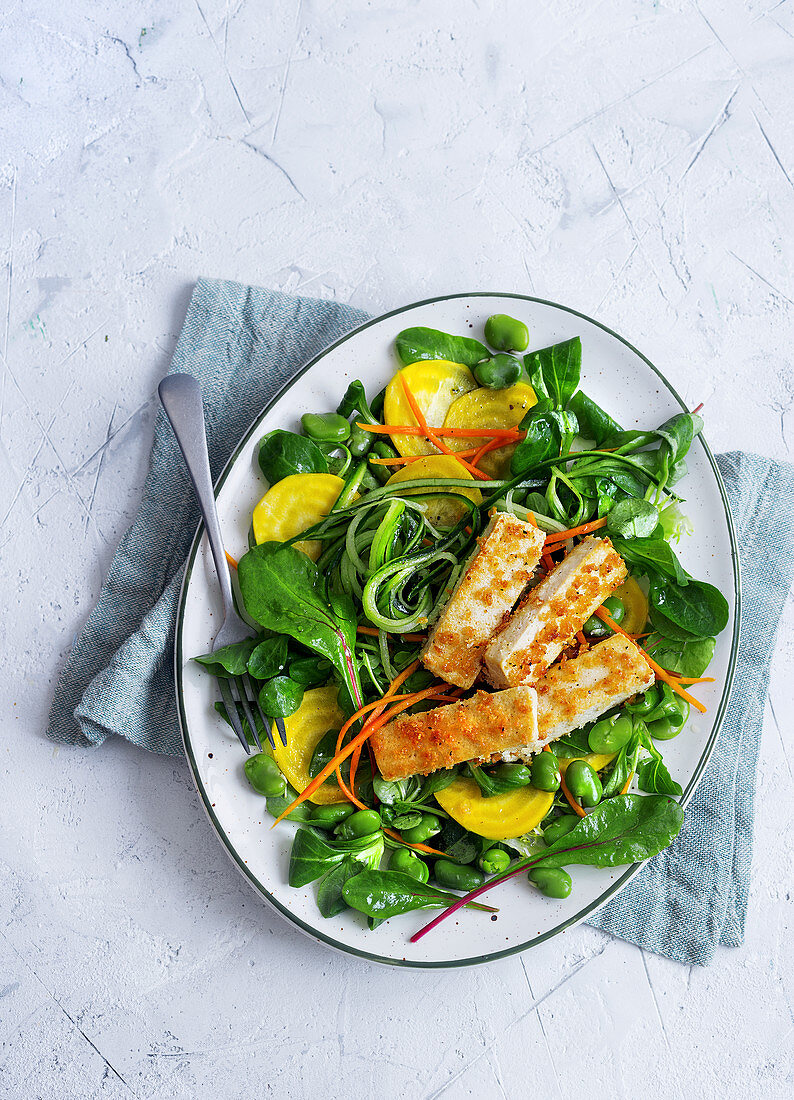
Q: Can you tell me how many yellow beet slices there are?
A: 8